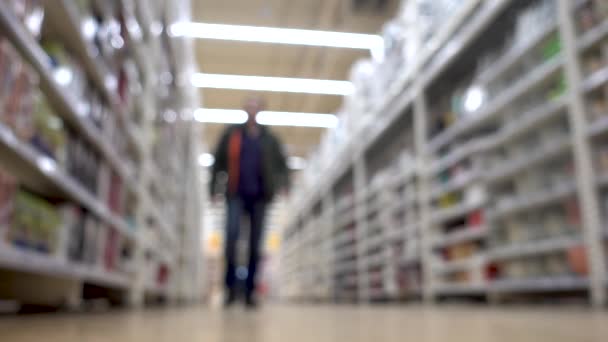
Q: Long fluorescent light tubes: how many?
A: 3